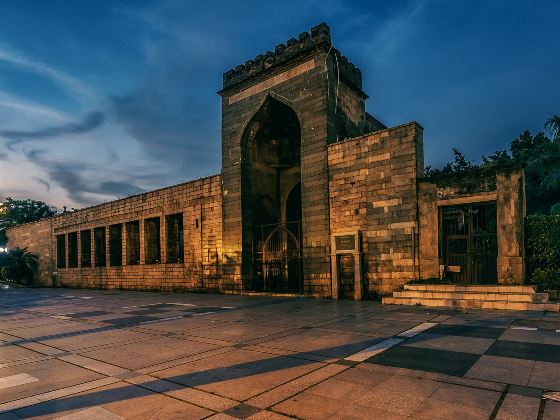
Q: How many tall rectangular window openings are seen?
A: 8